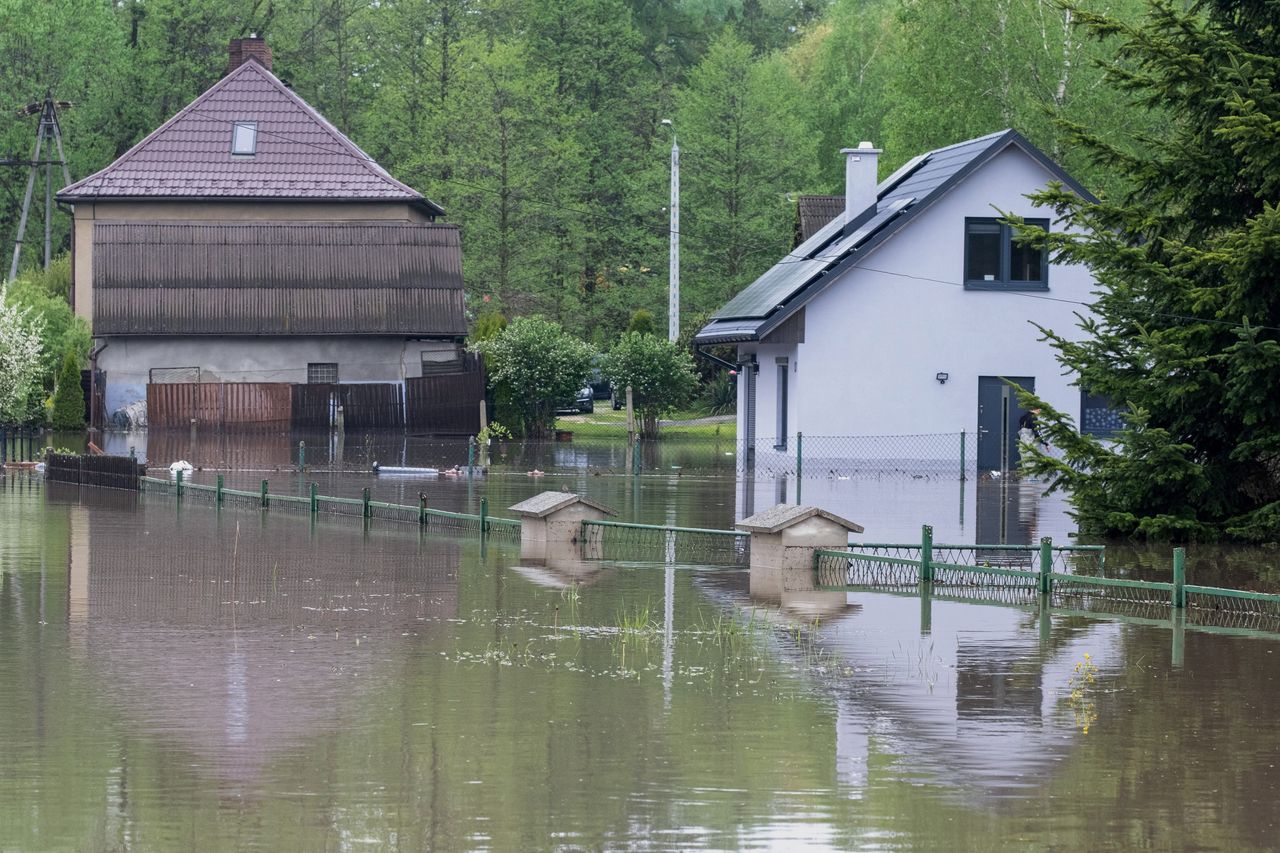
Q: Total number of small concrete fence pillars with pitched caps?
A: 2